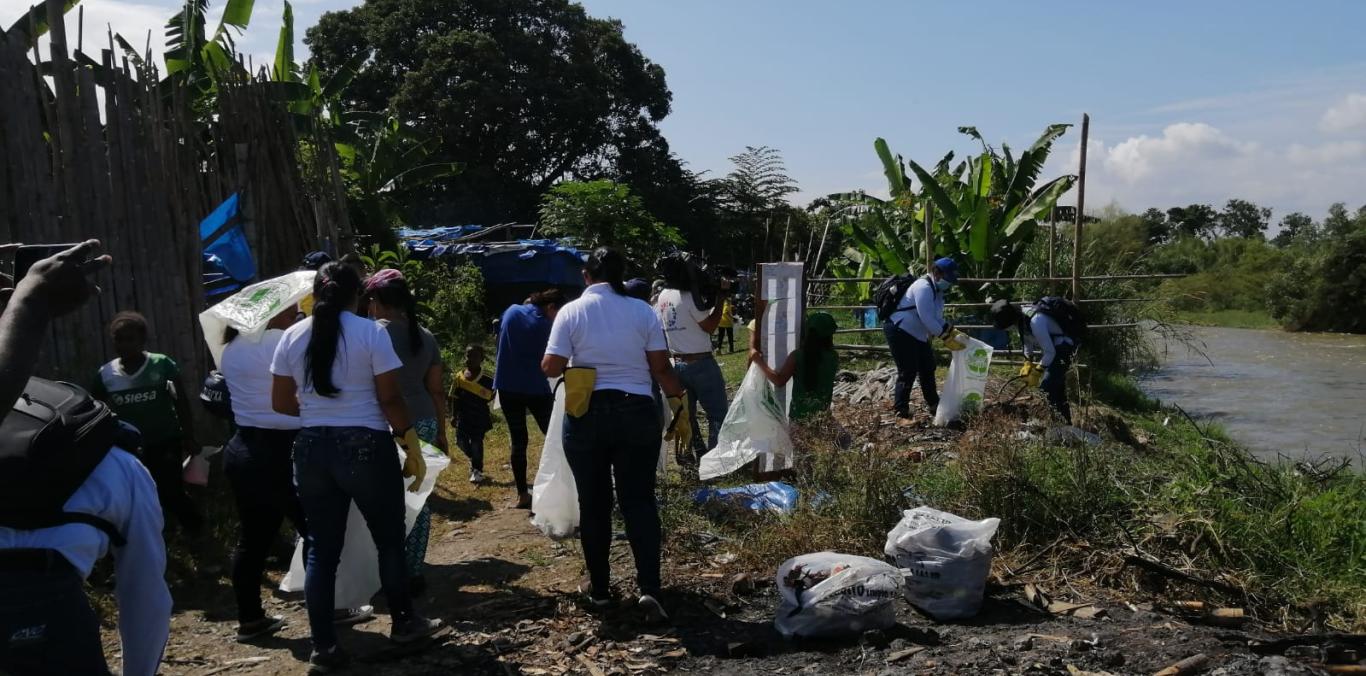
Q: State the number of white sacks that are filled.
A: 2